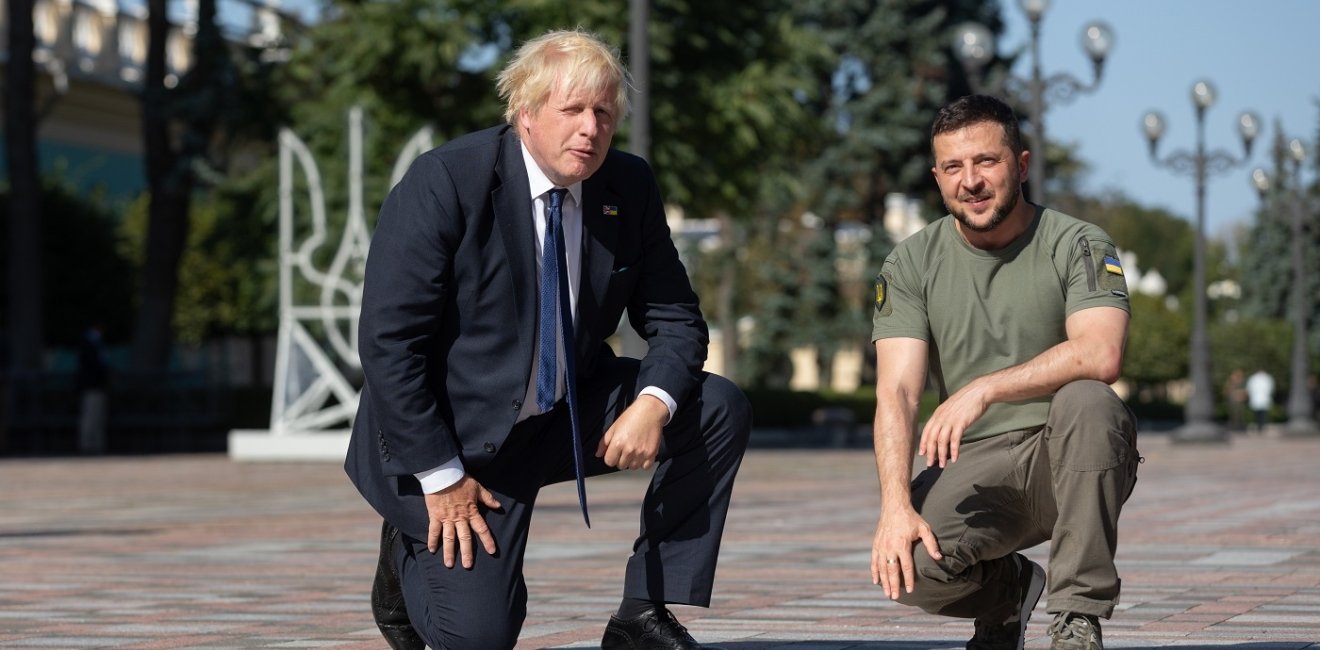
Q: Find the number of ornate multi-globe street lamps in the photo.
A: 3